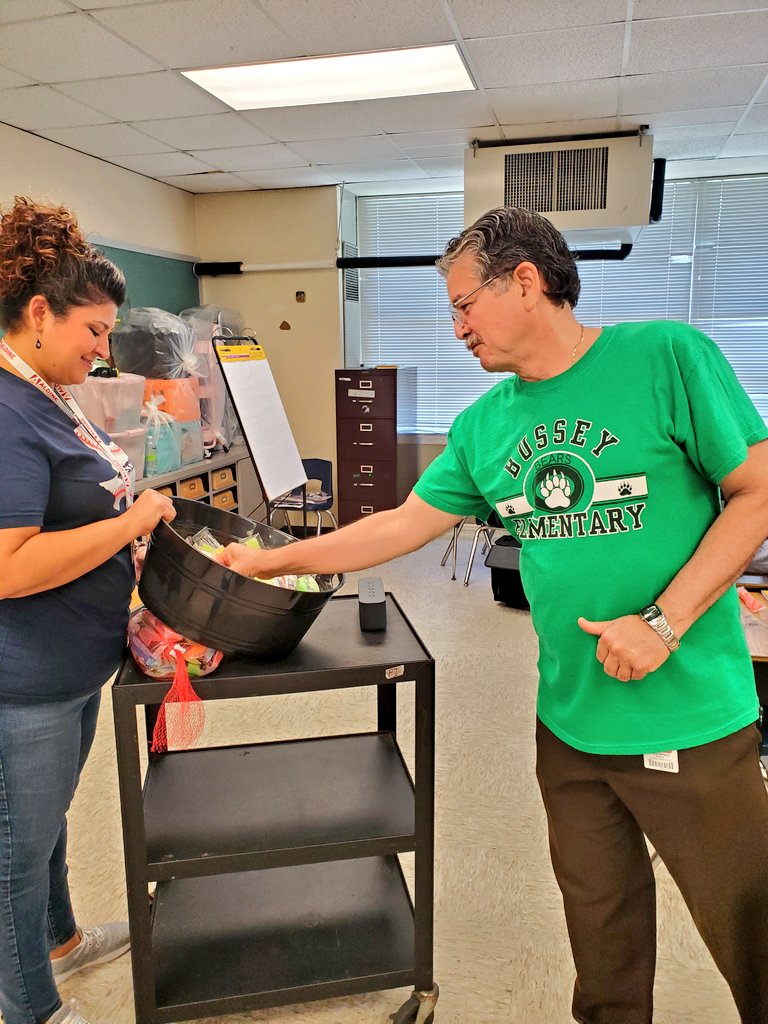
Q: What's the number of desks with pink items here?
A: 1